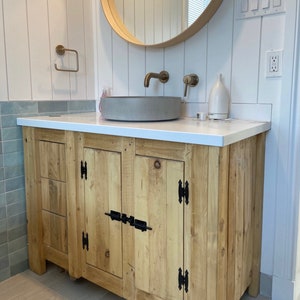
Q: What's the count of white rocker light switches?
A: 4